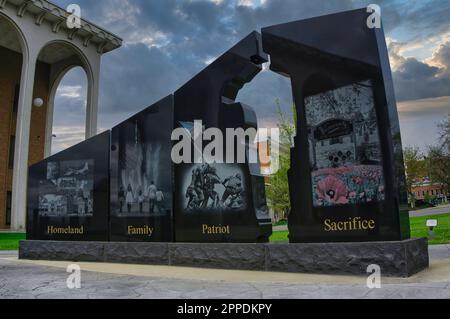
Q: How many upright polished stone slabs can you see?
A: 4